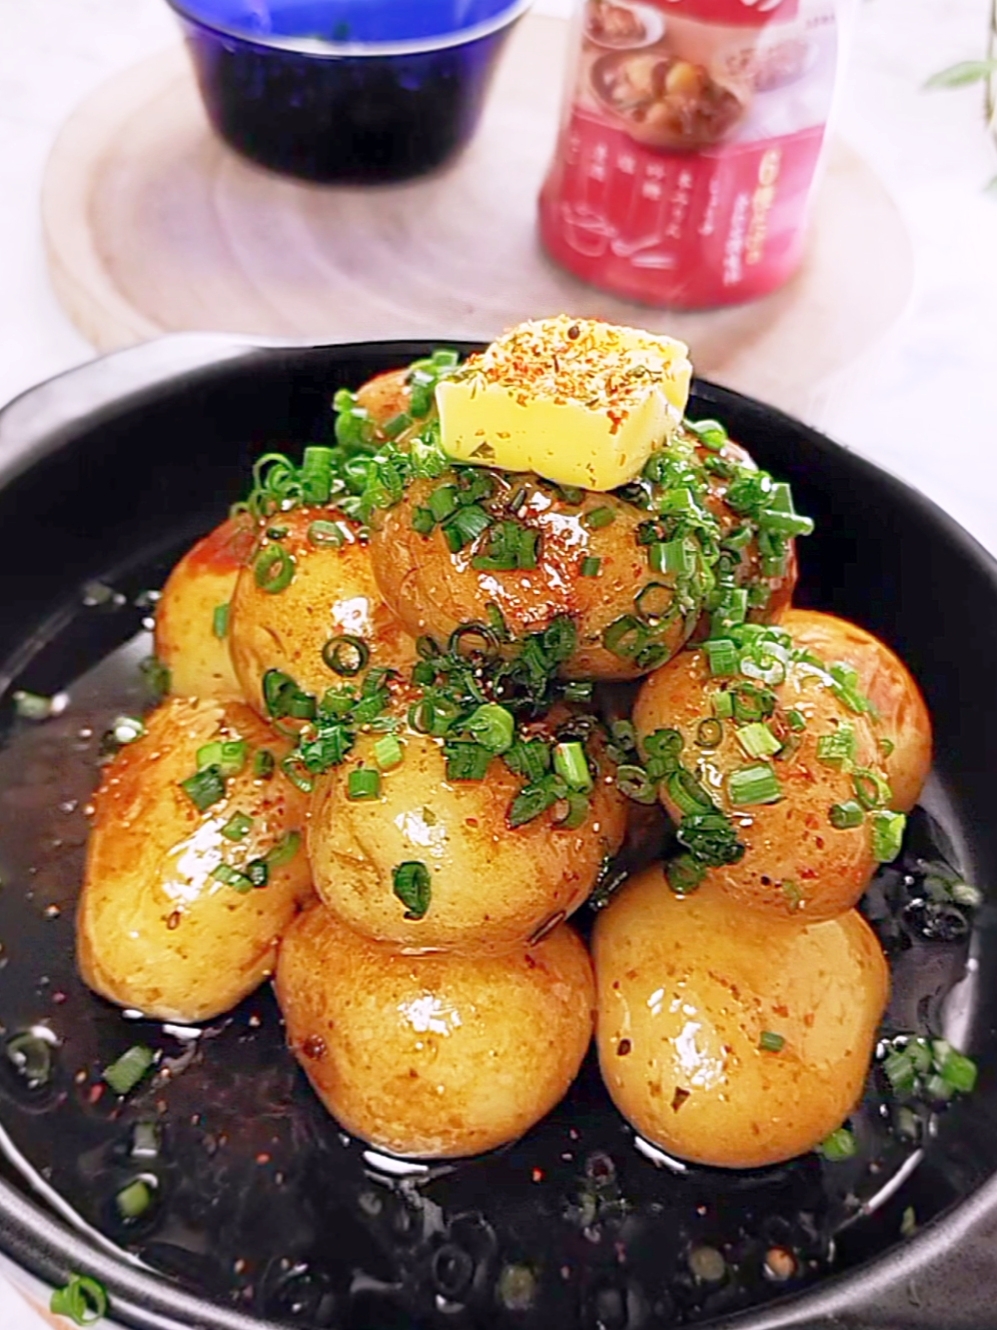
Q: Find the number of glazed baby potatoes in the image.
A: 11